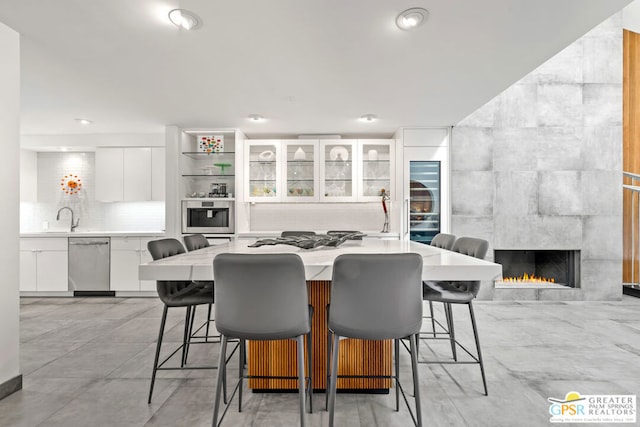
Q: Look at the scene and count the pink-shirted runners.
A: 0